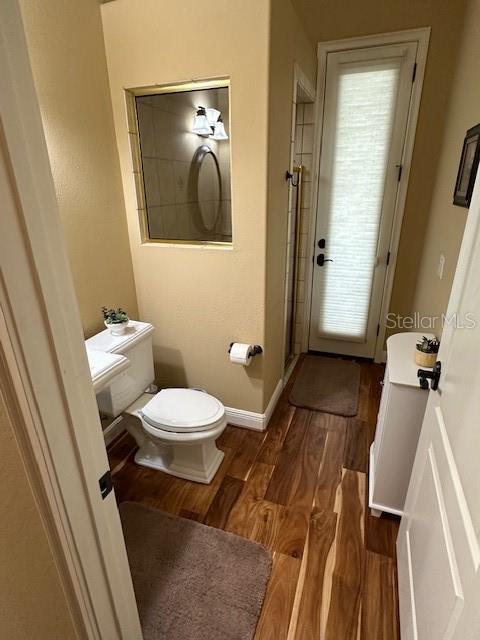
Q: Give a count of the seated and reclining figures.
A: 0